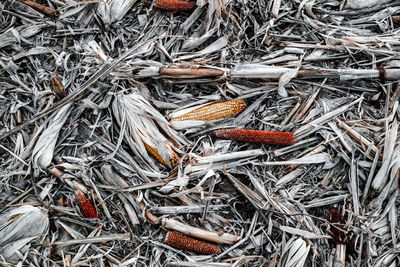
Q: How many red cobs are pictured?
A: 4